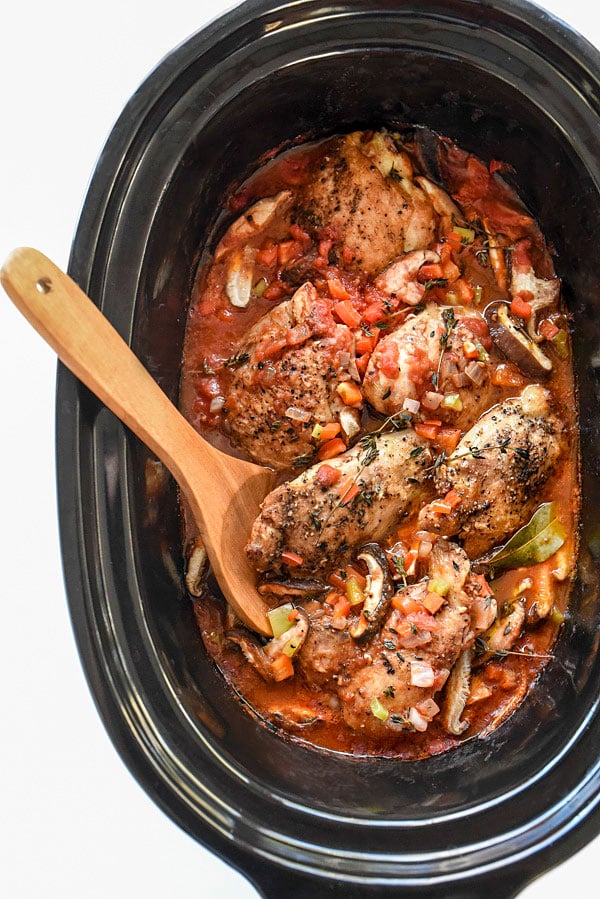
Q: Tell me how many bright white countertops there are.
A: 1